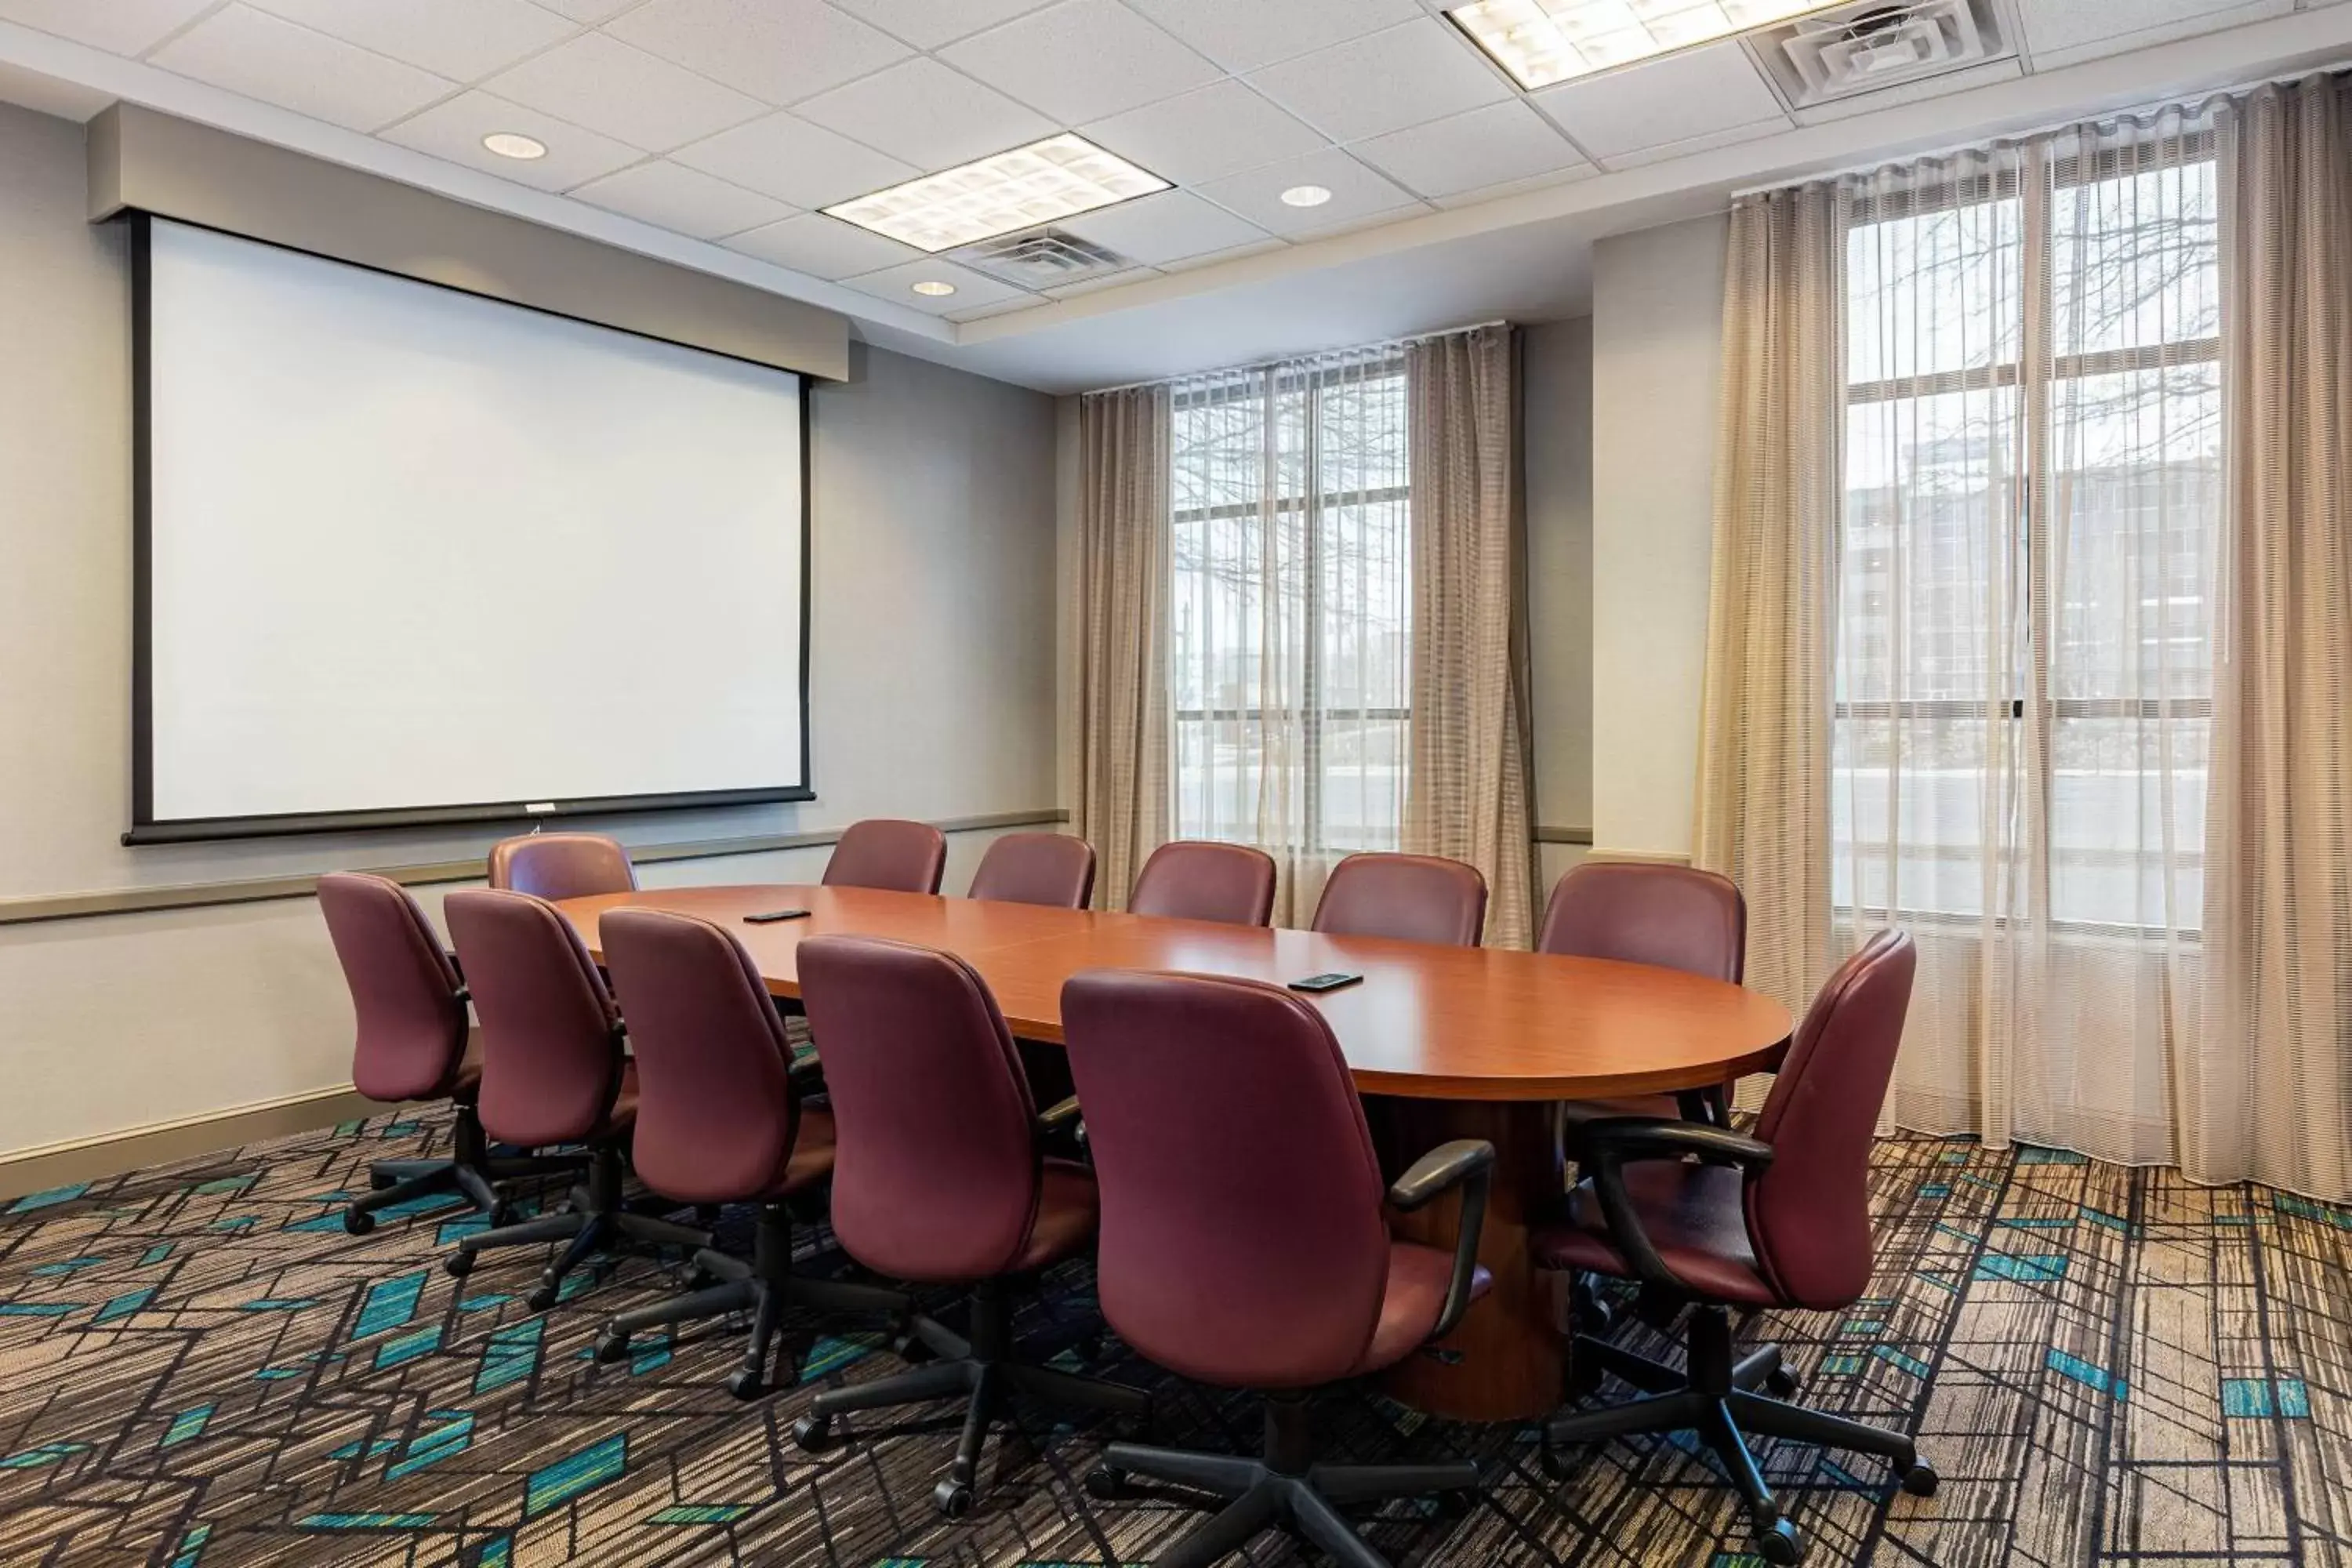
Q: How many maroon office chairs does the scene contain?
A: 12